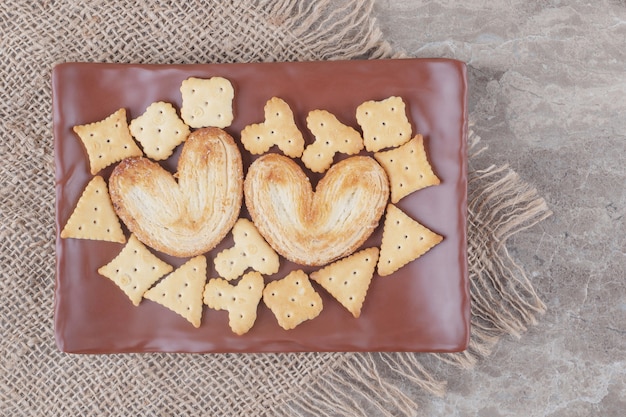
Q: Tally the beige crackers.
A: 15